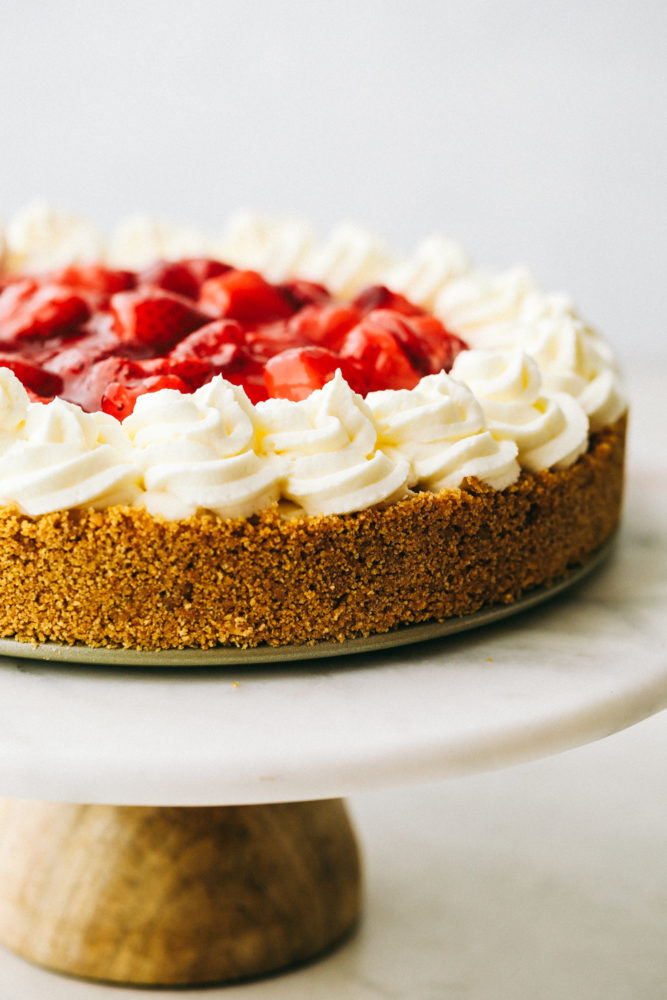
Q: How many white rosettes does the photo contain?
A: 14